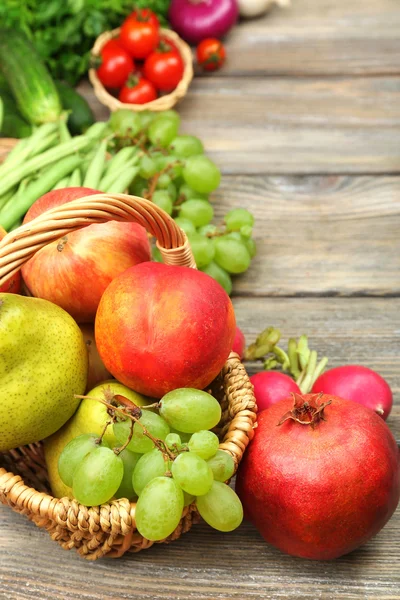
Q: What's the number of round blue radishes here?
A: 0